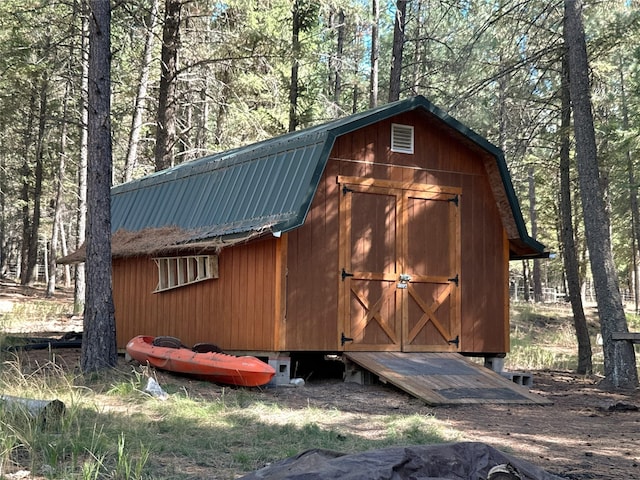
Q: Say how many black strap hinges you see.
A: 6